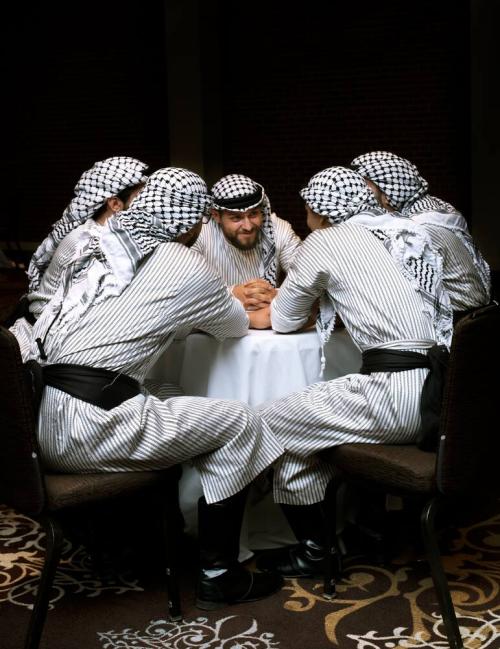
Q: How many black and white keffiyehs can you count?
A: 5